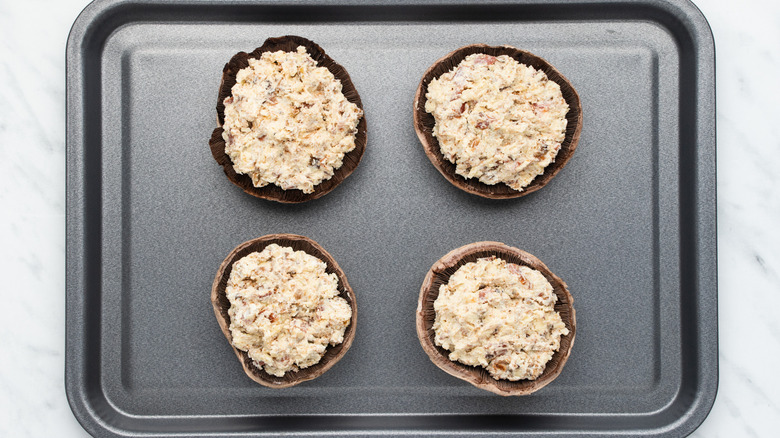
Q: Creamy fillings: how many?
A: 4